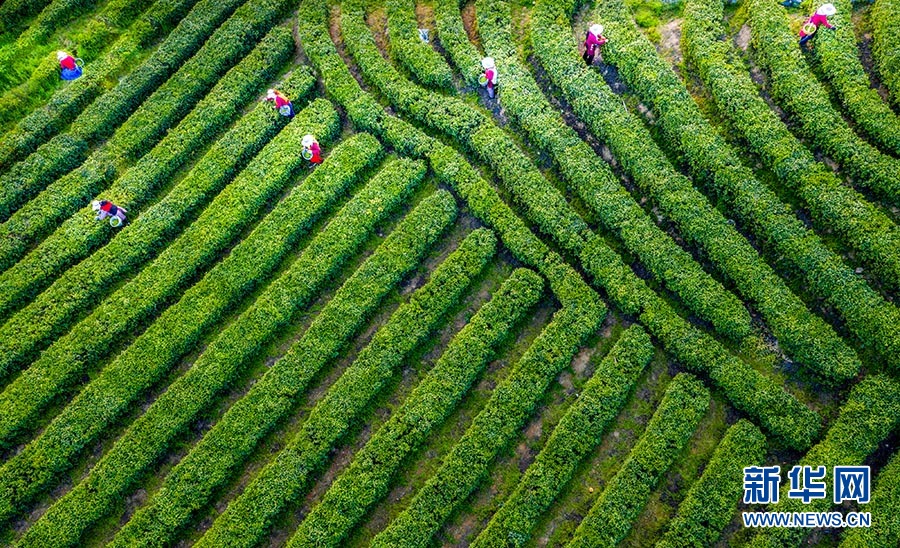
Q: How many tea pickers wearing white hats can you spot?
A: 7